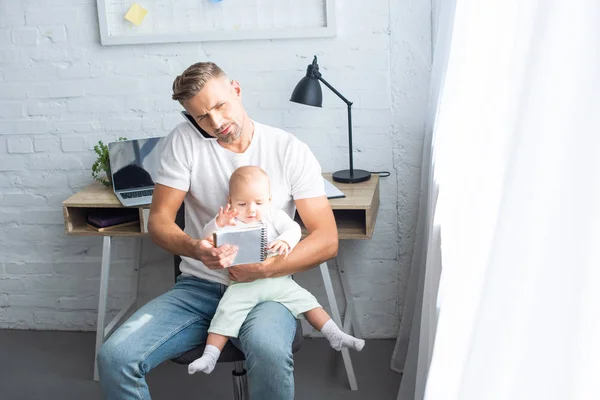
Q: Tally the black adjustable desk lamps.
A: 1